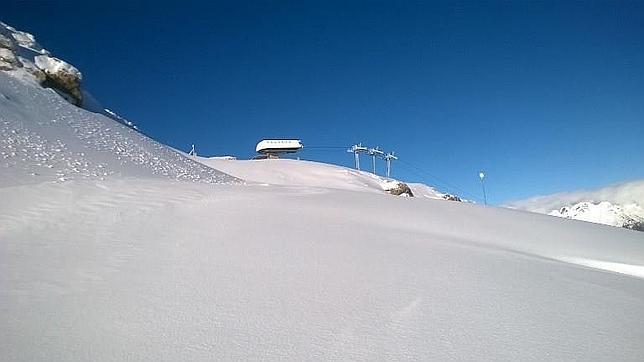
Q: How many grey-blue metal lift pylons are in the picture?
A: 3